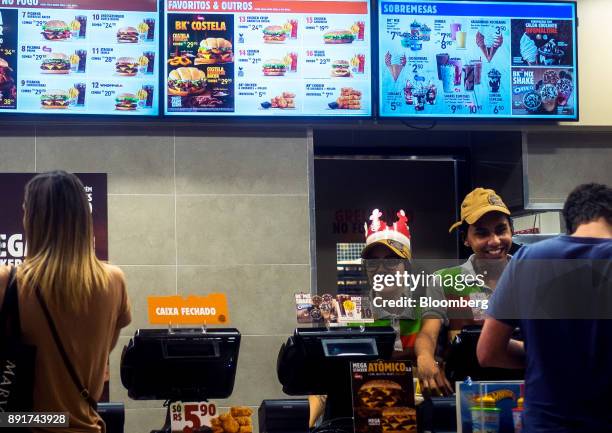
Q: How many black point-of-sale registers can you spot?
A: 3